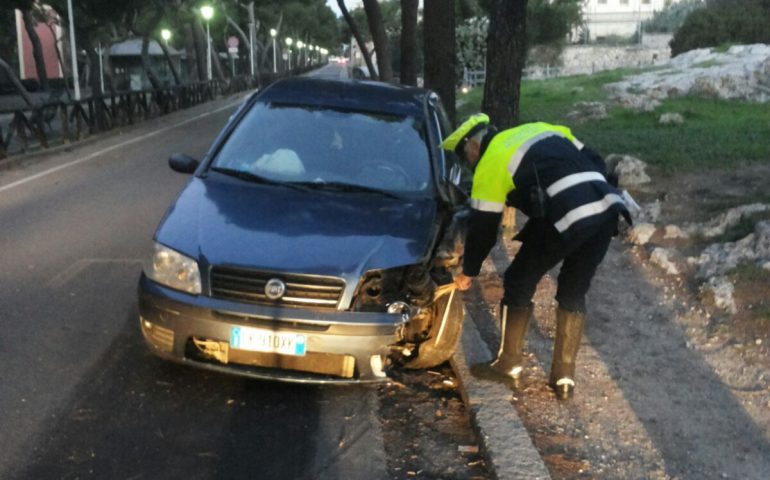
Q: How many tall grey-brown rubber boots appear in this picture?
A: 2